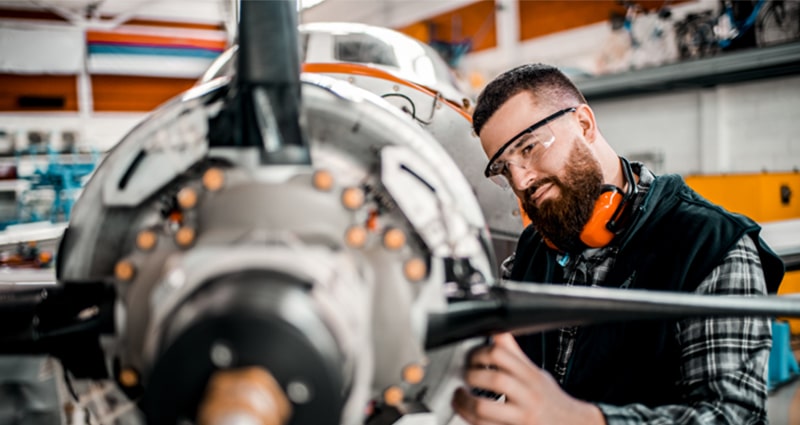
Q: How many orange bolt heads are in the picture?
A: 13